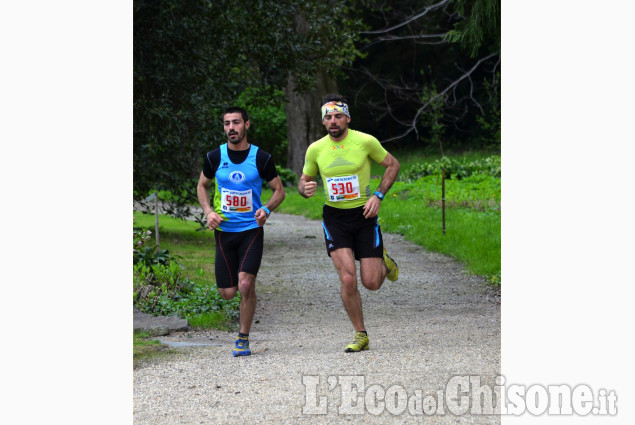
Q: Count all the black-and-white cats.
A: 0